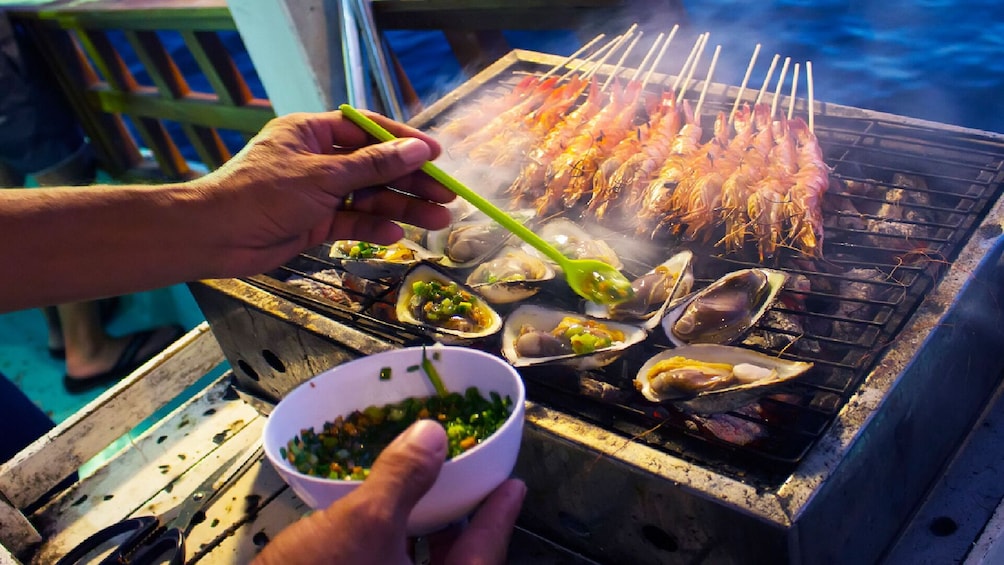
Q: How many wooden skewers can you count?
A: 15